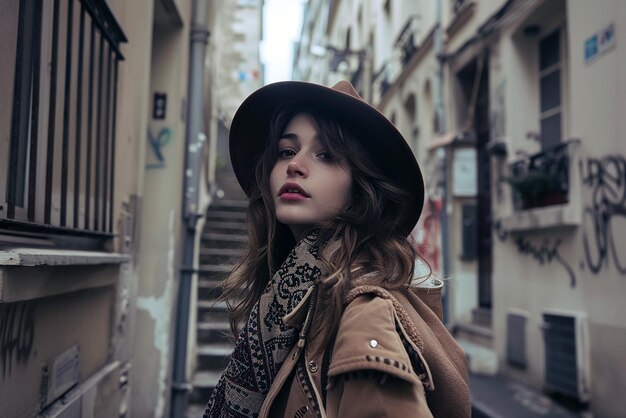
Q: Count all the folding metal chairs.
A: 0